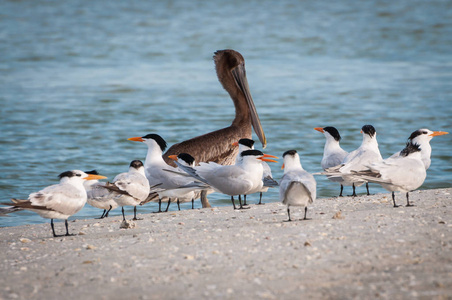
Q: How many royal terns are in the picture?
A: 12